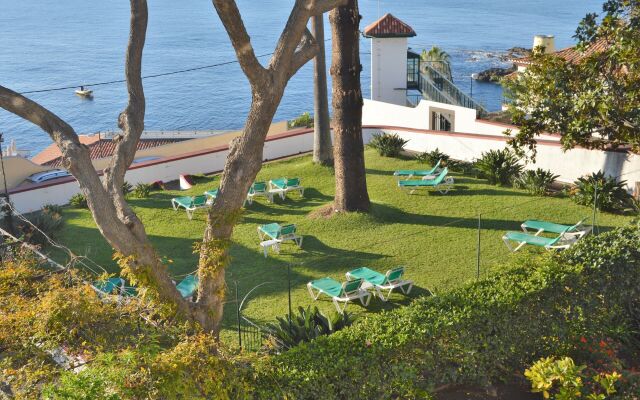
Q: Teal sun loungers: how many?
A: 13